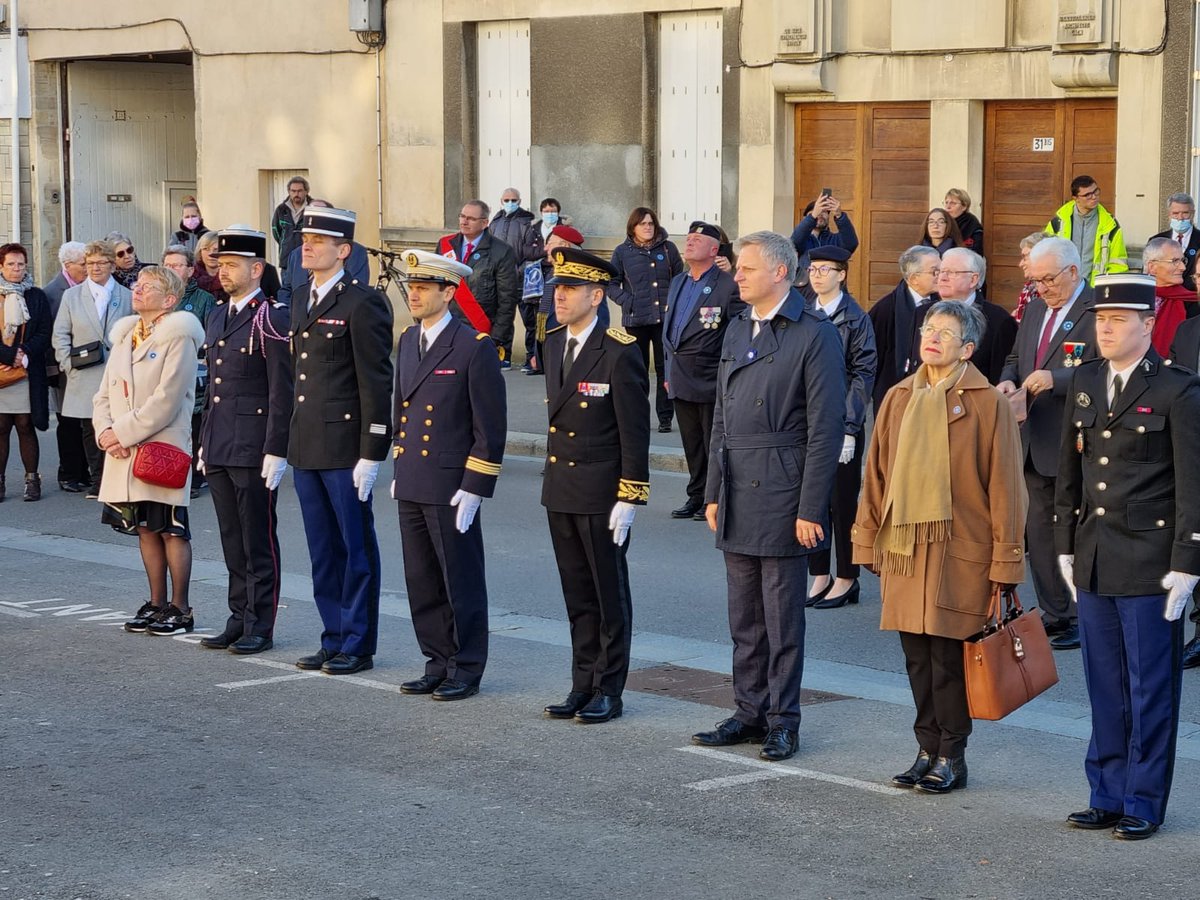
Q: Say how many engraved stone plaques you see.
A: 2